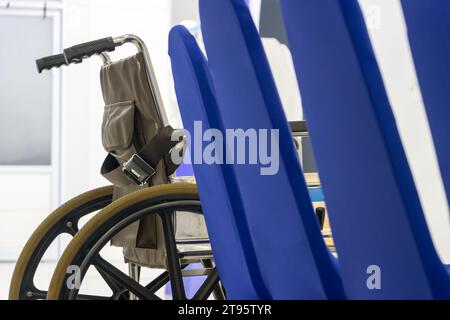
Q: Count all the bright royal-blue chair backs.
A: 4